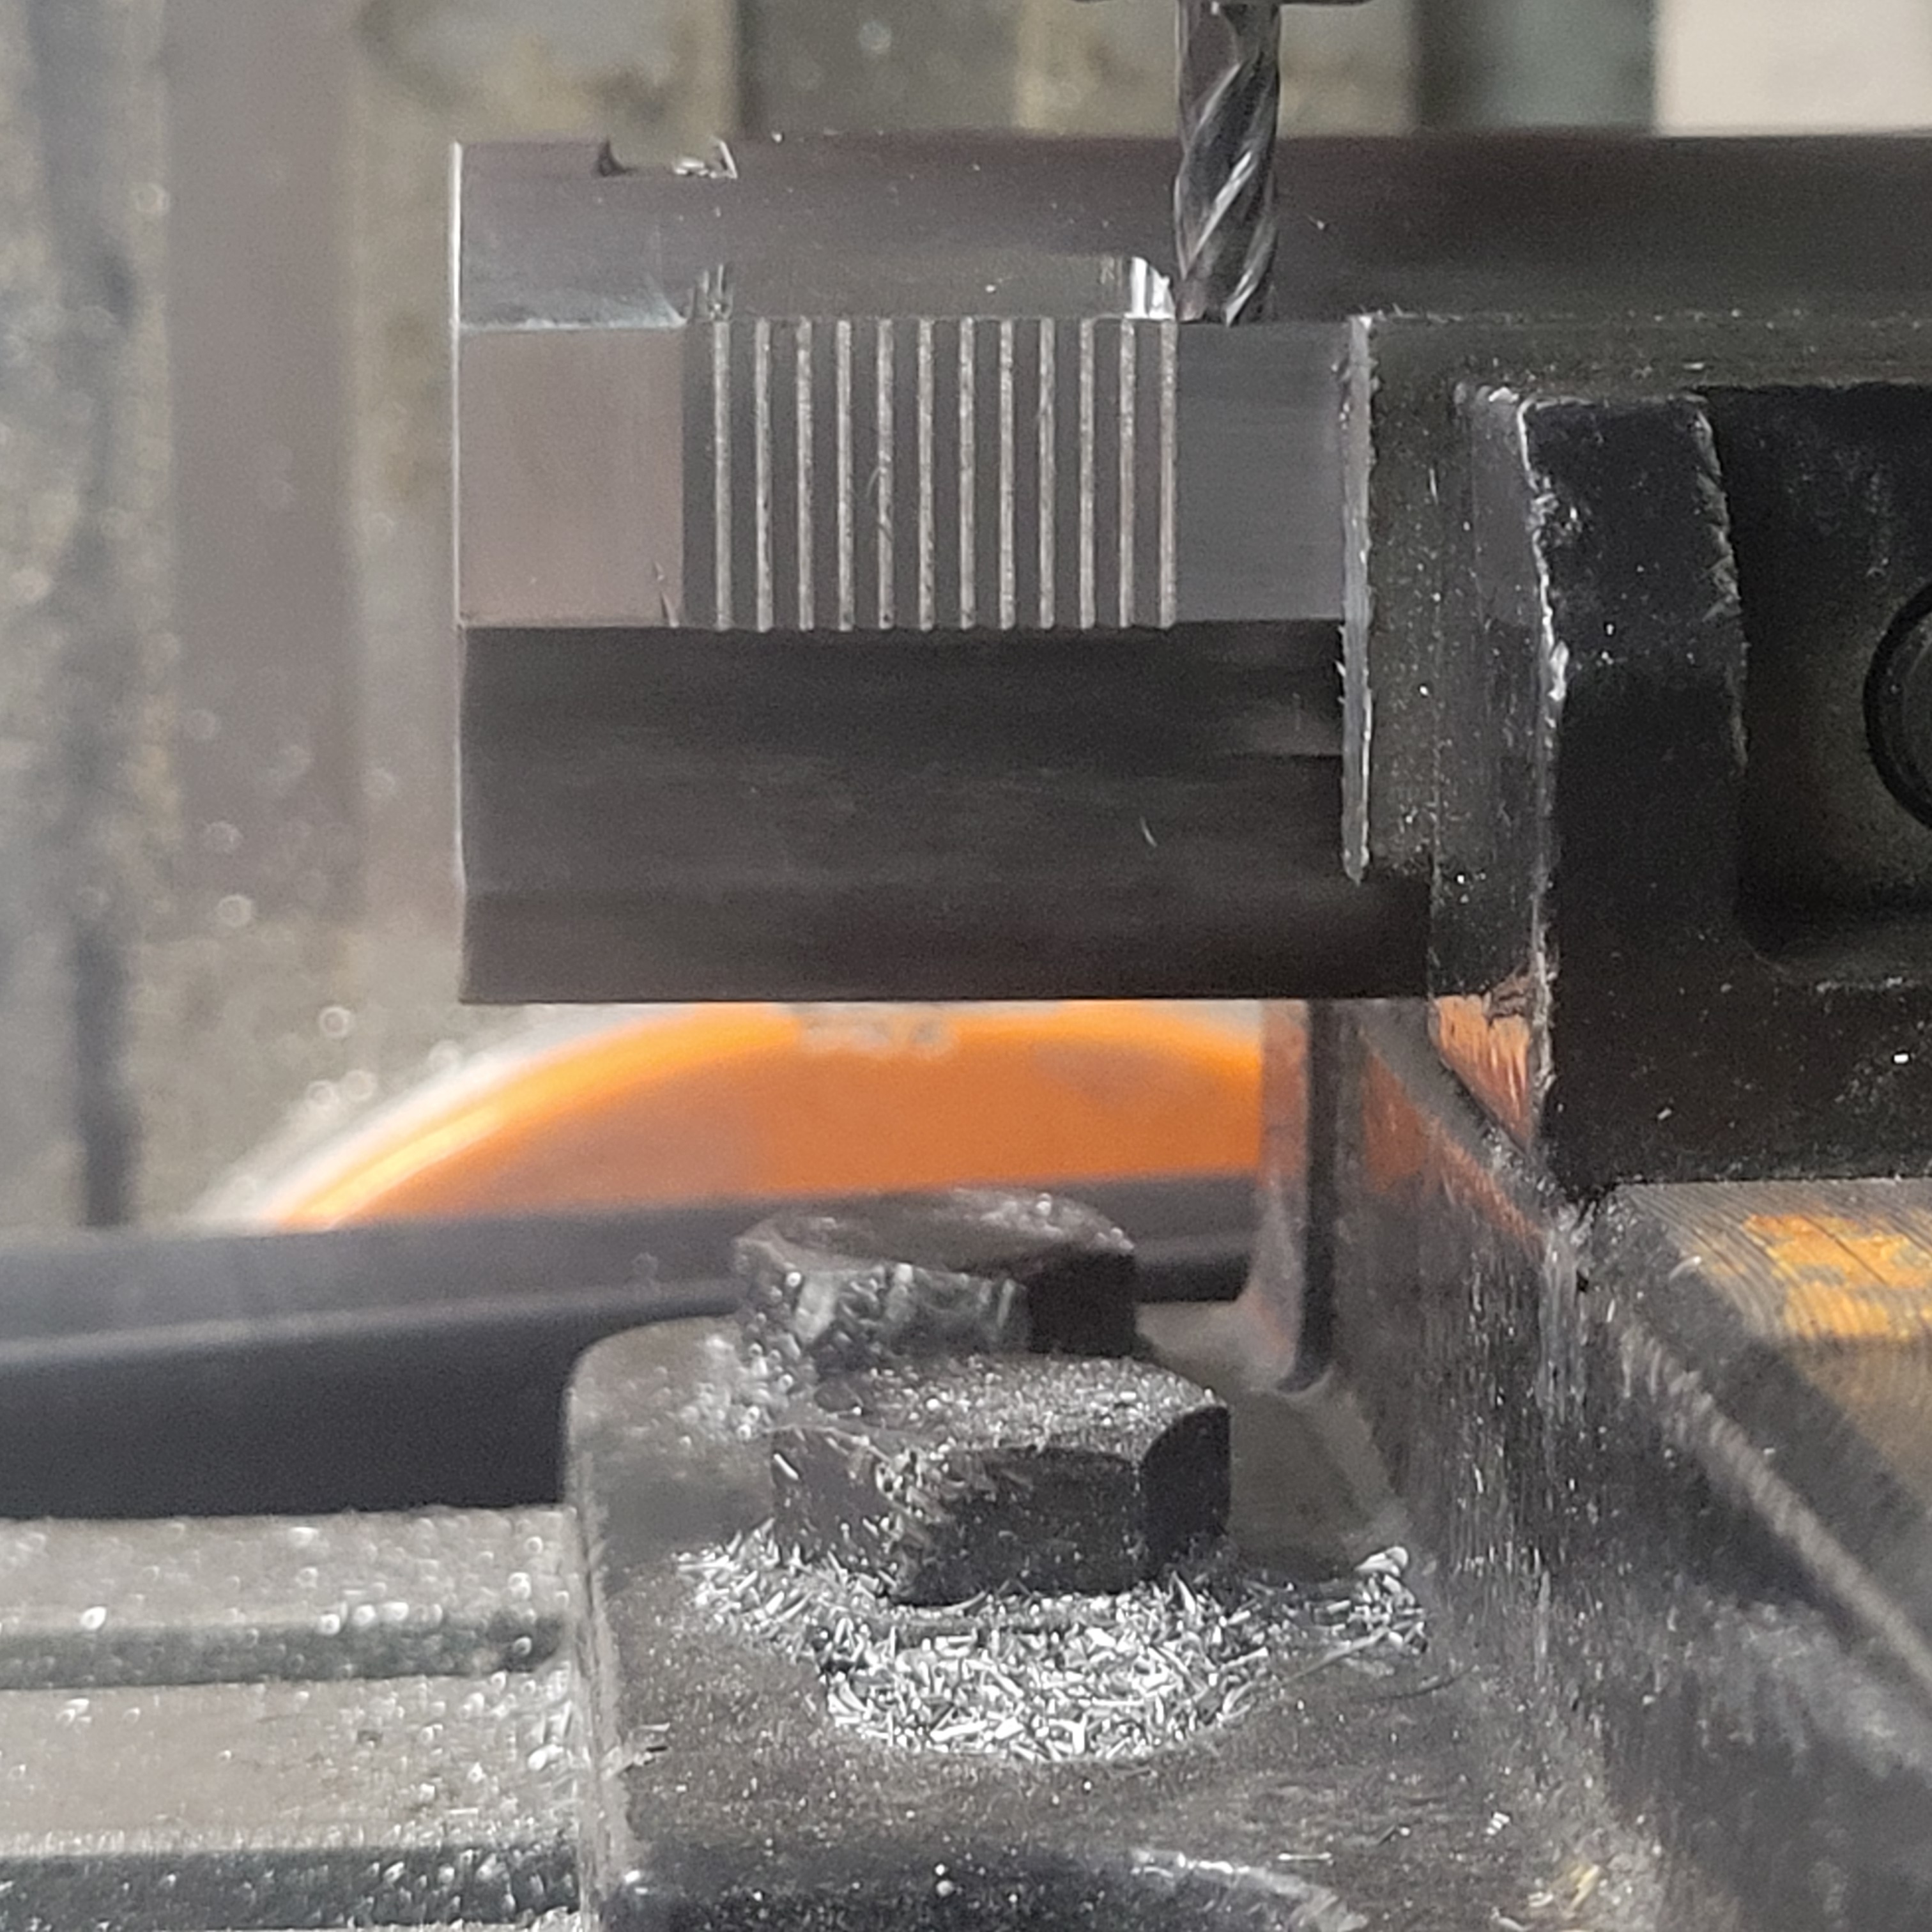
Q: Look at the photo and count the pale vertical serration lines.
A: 12